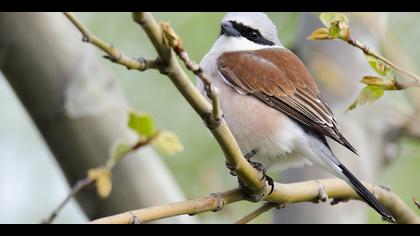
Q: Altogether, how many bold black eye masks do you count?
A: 1